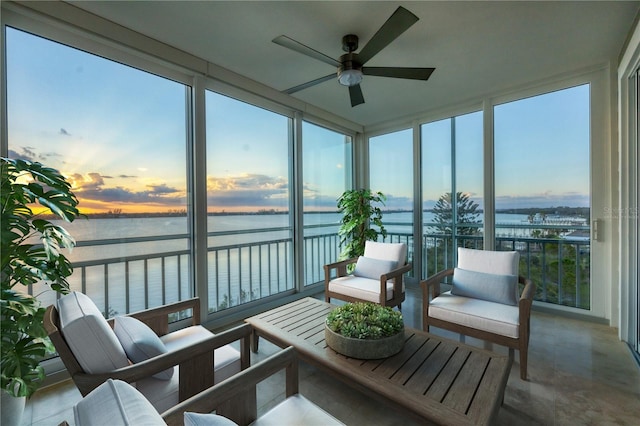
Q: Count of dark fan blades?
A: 5